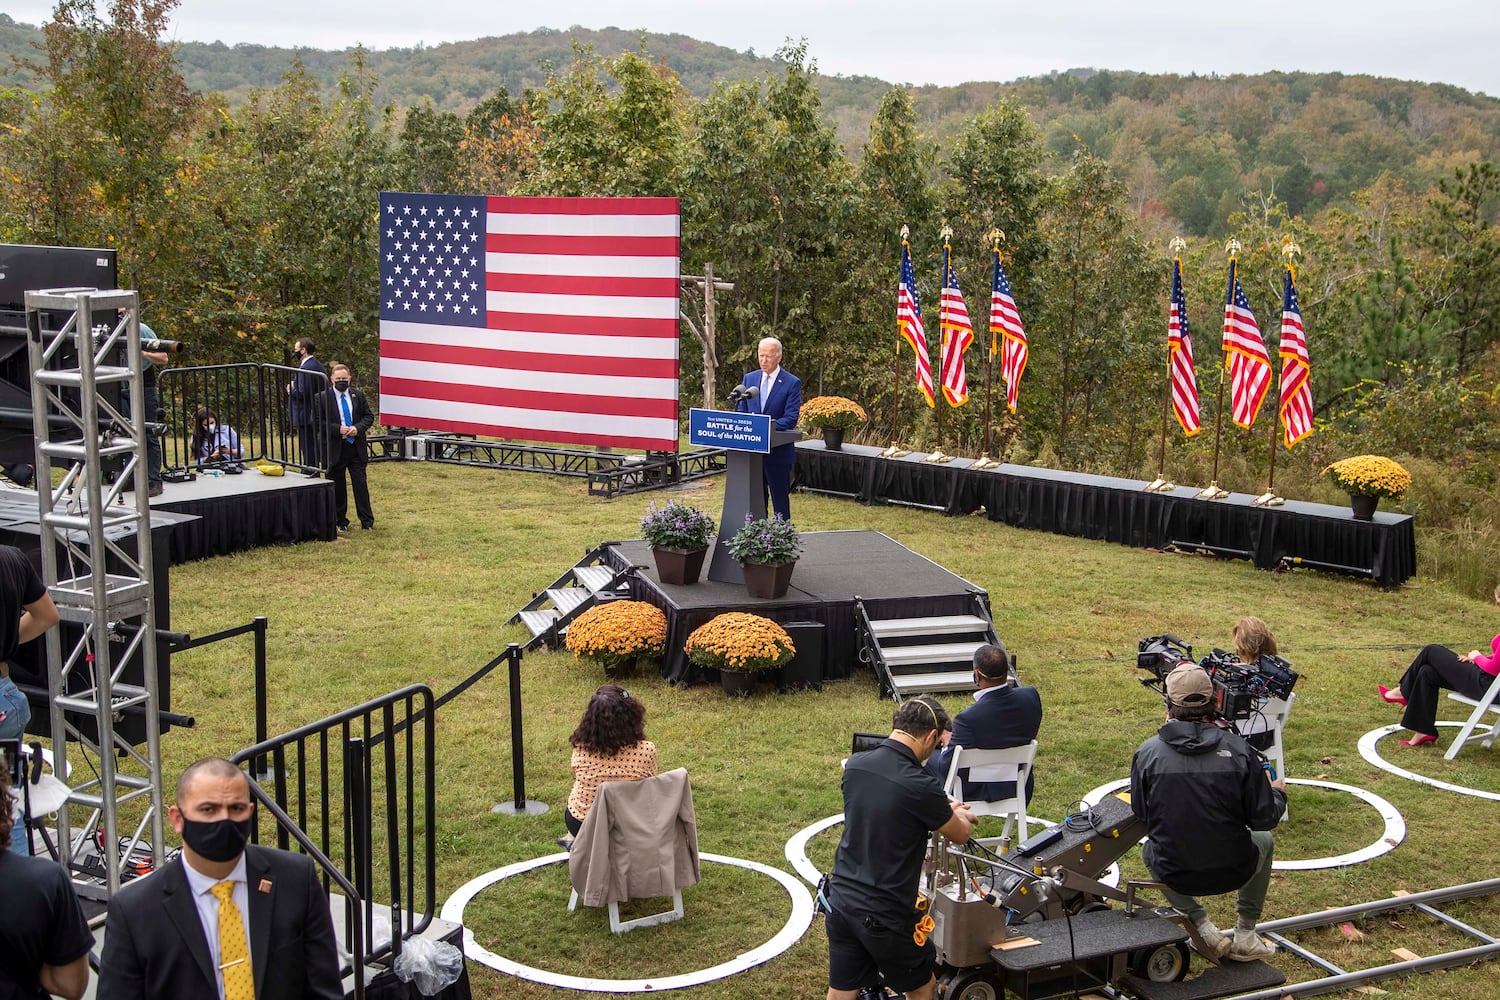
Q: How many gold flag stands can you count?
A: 6